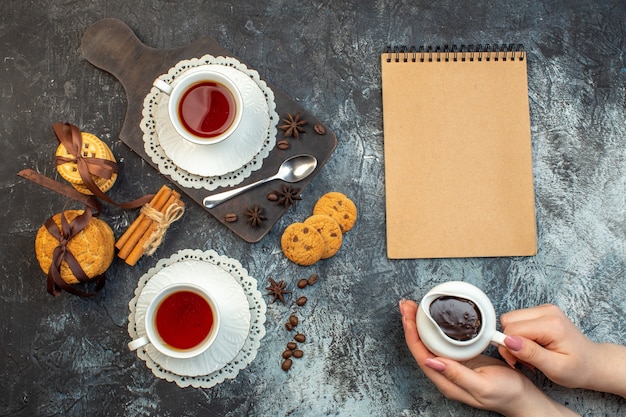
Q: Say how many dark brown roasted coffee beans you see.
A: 14